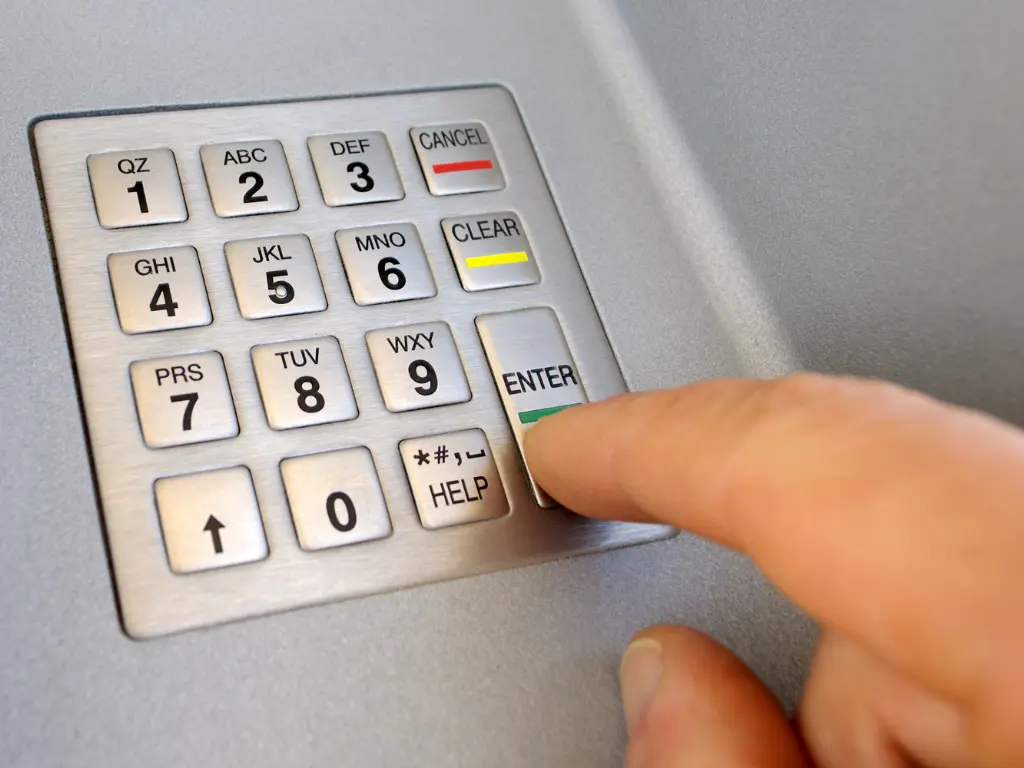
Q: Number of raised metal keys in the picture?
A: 15